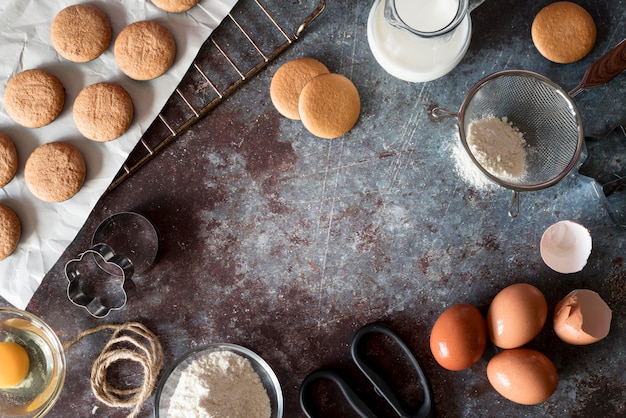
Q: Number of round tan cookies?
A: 11